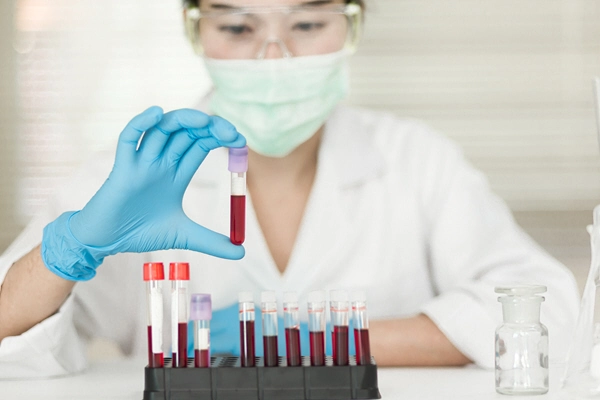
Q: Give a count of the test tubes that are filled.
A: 10